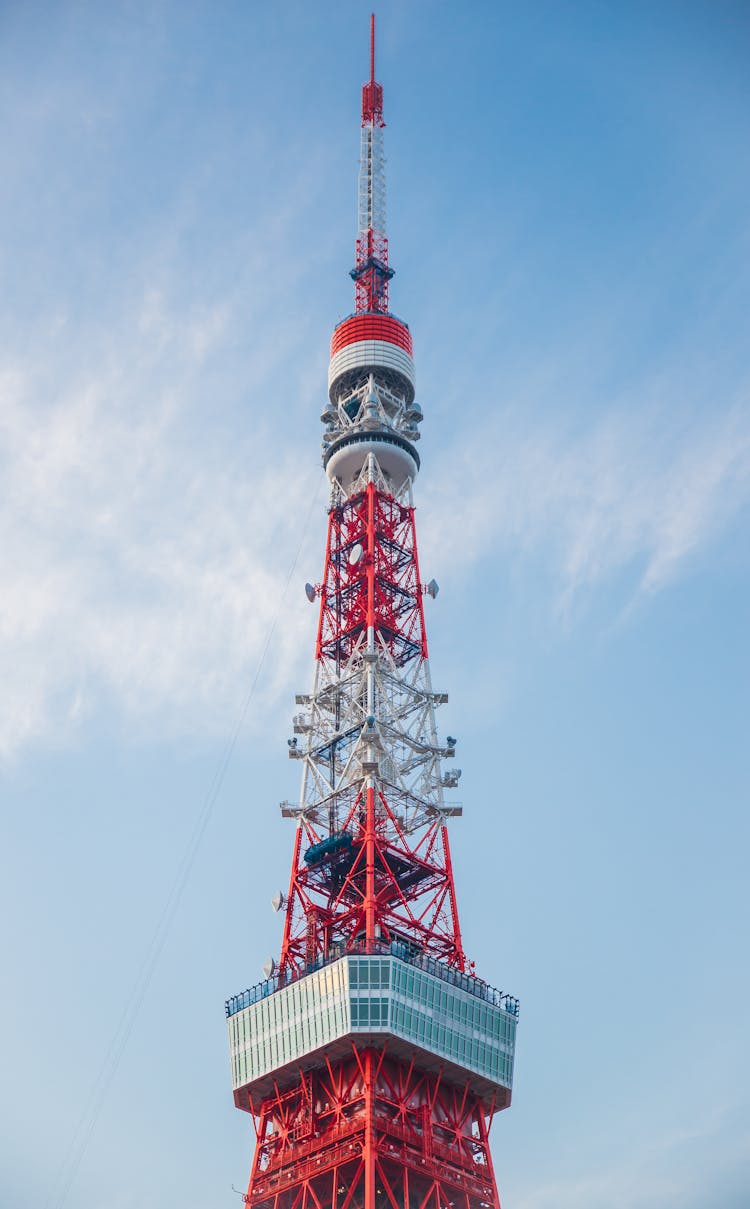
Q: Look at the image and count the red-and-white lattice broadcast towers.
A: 1